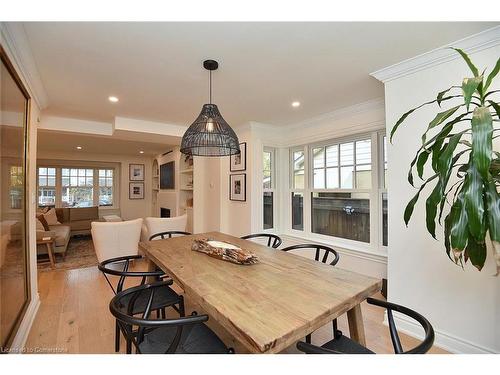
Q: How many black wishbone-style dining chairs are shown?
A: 6